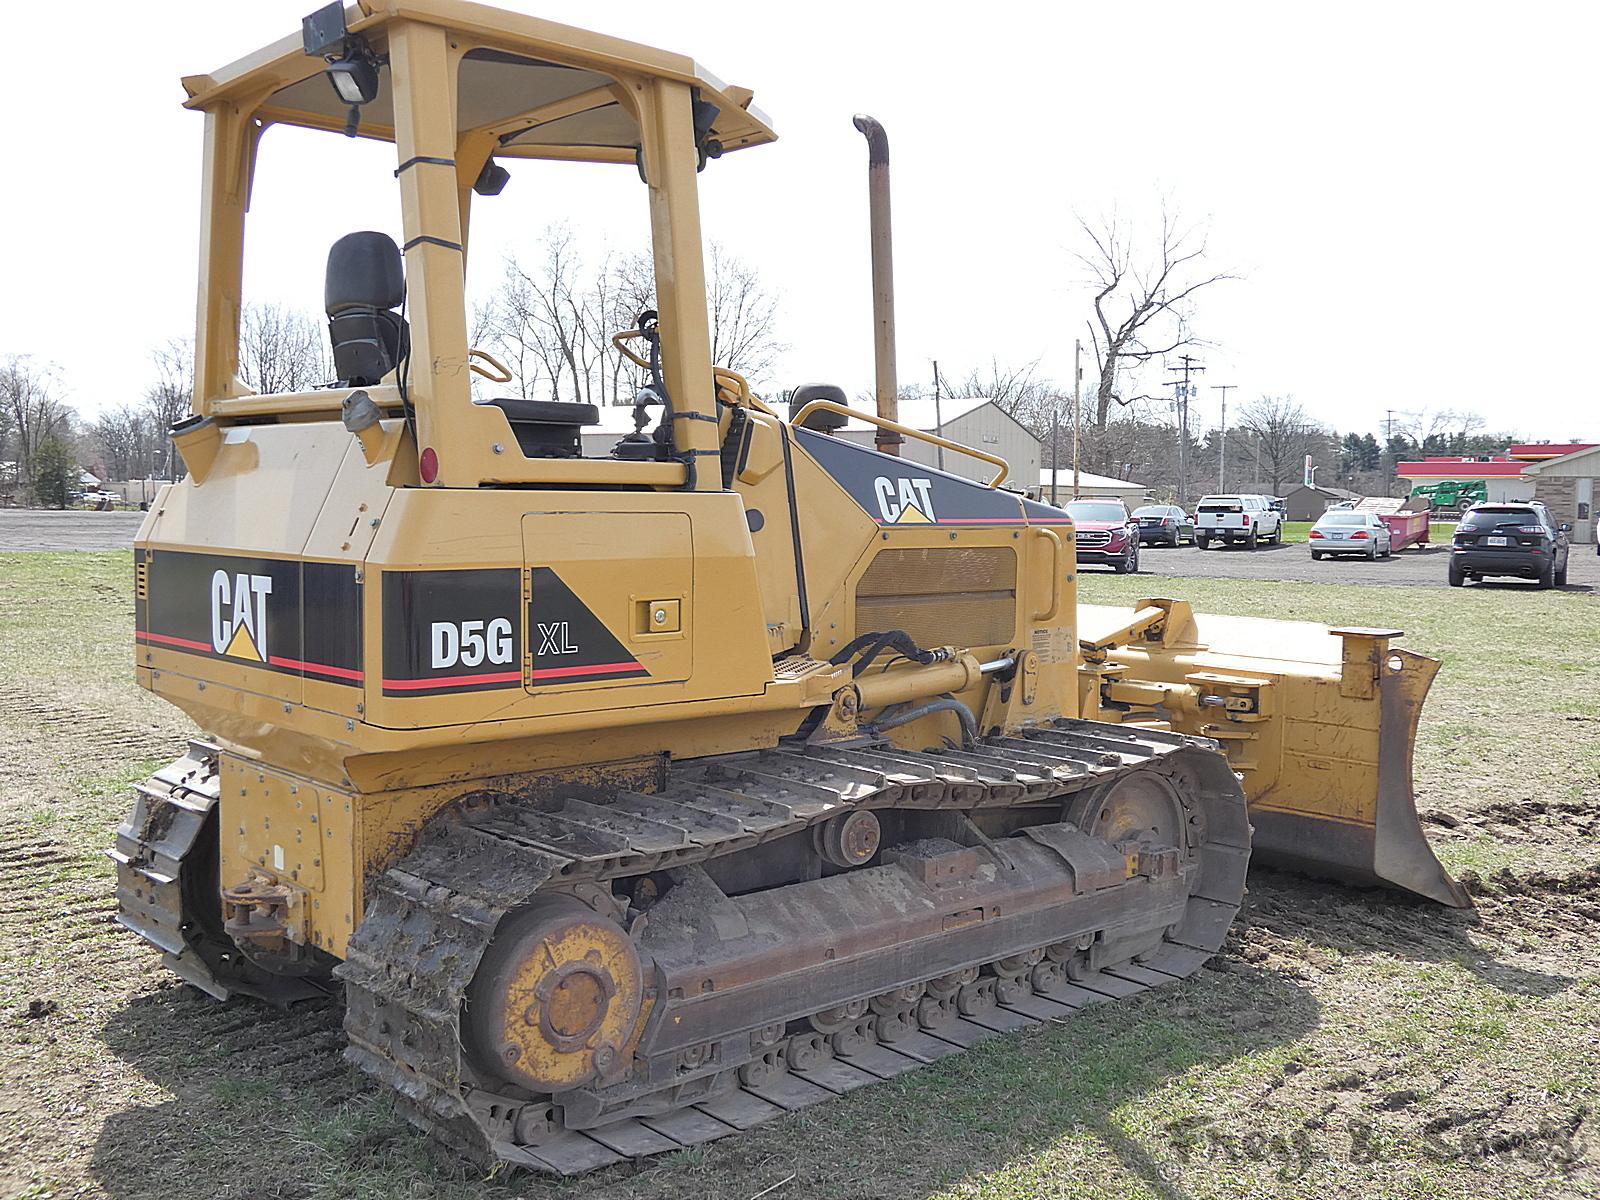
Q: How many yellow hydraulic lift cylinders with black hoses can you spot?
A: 1